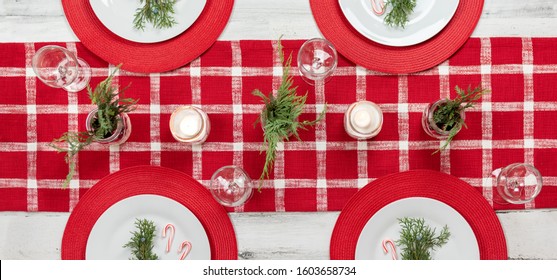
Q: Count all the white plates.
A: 4